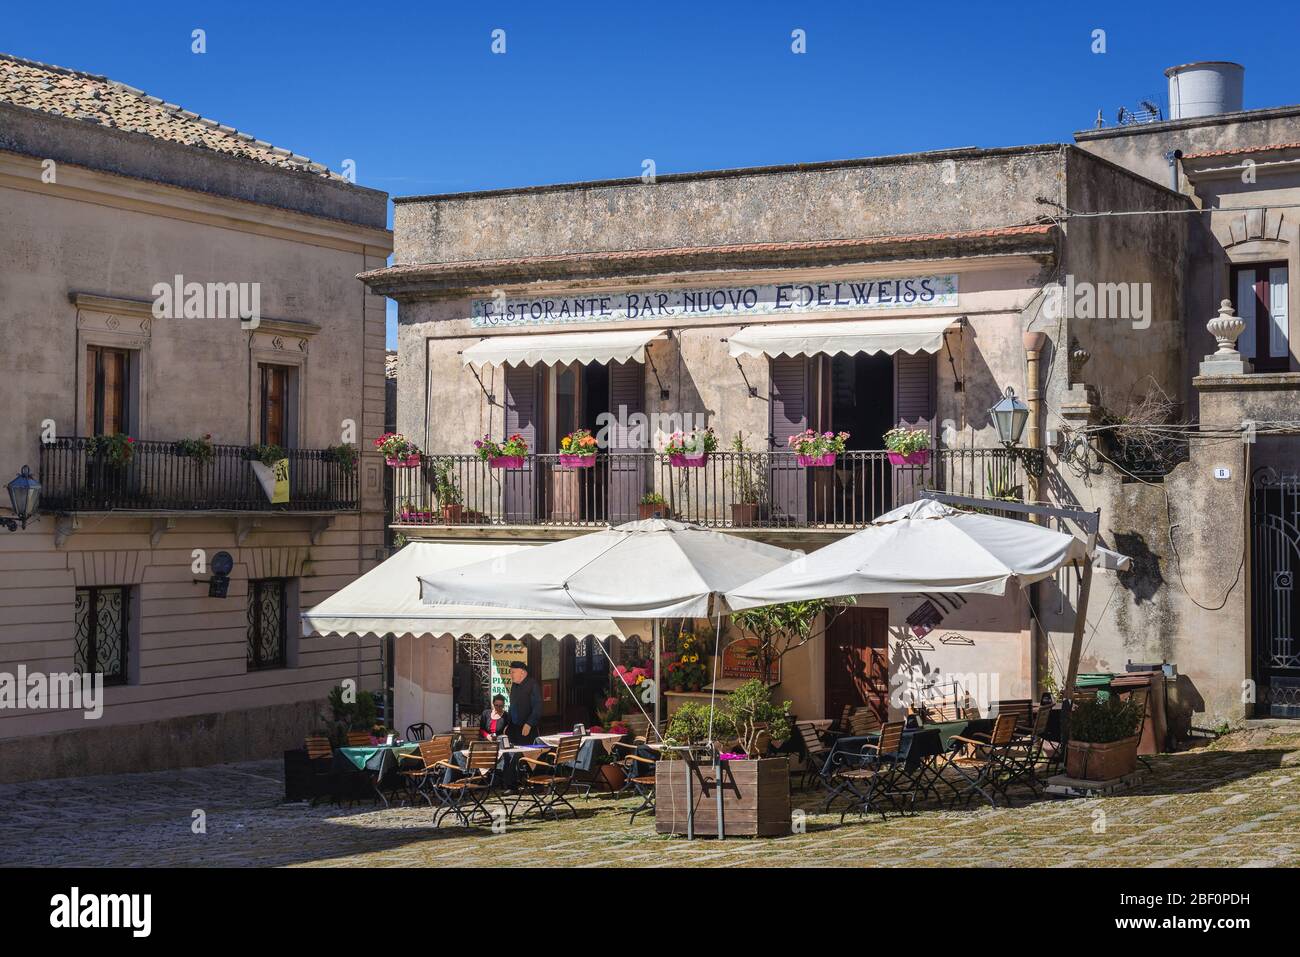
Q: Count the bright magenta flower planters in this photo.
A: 6